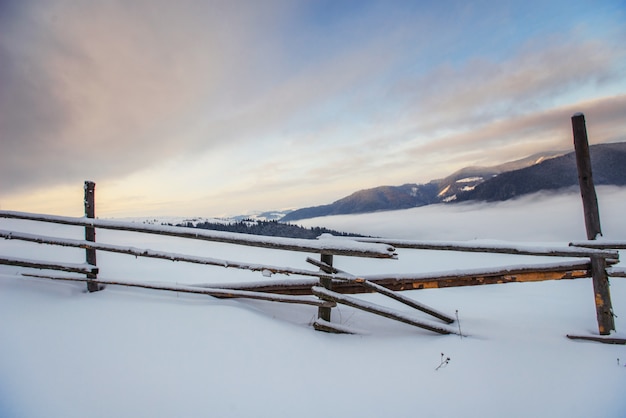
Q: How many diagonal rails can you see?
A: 2